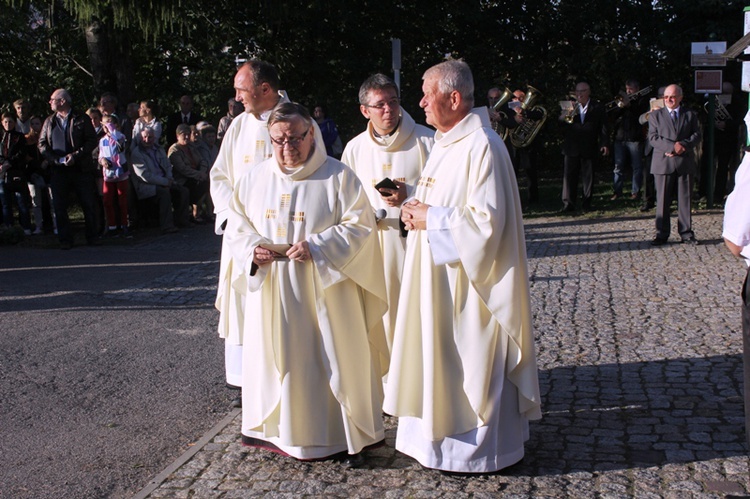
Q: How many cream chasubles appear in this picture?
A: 4